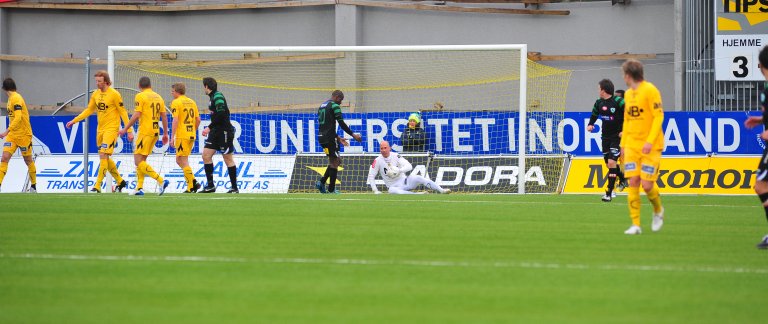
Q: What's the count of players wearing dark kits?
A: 4